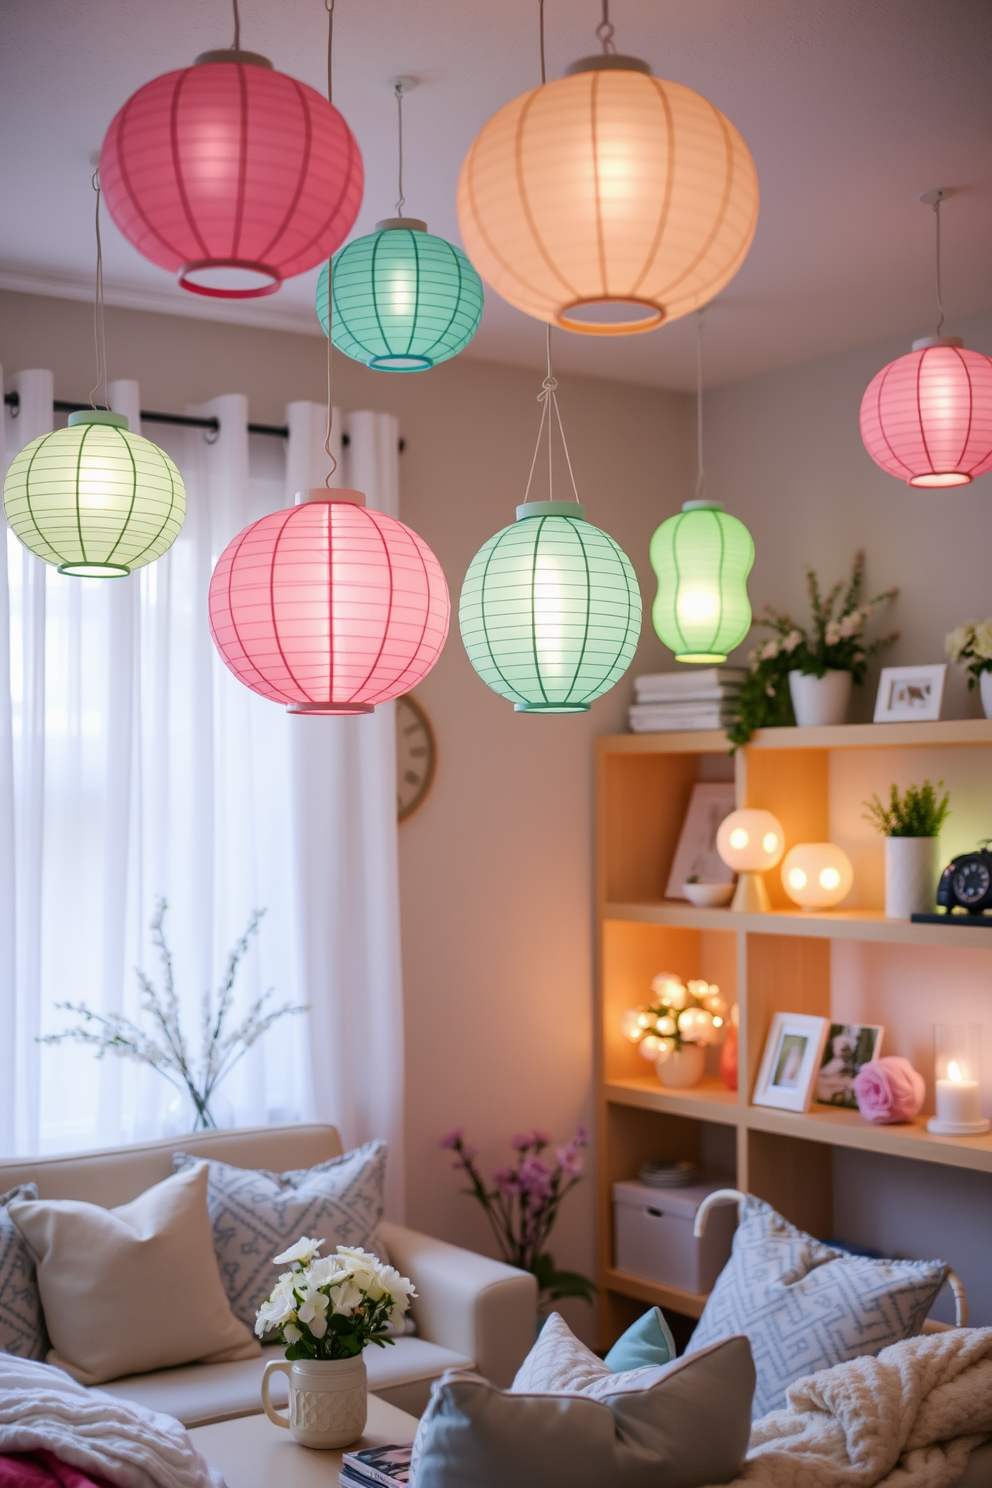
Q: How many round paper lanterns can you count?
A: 7